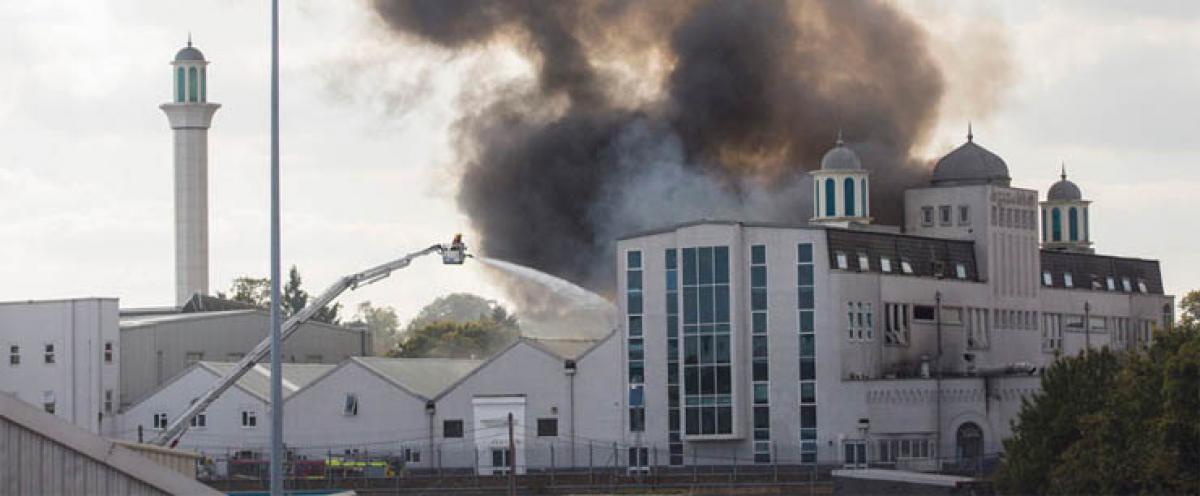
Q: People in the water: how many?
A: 0